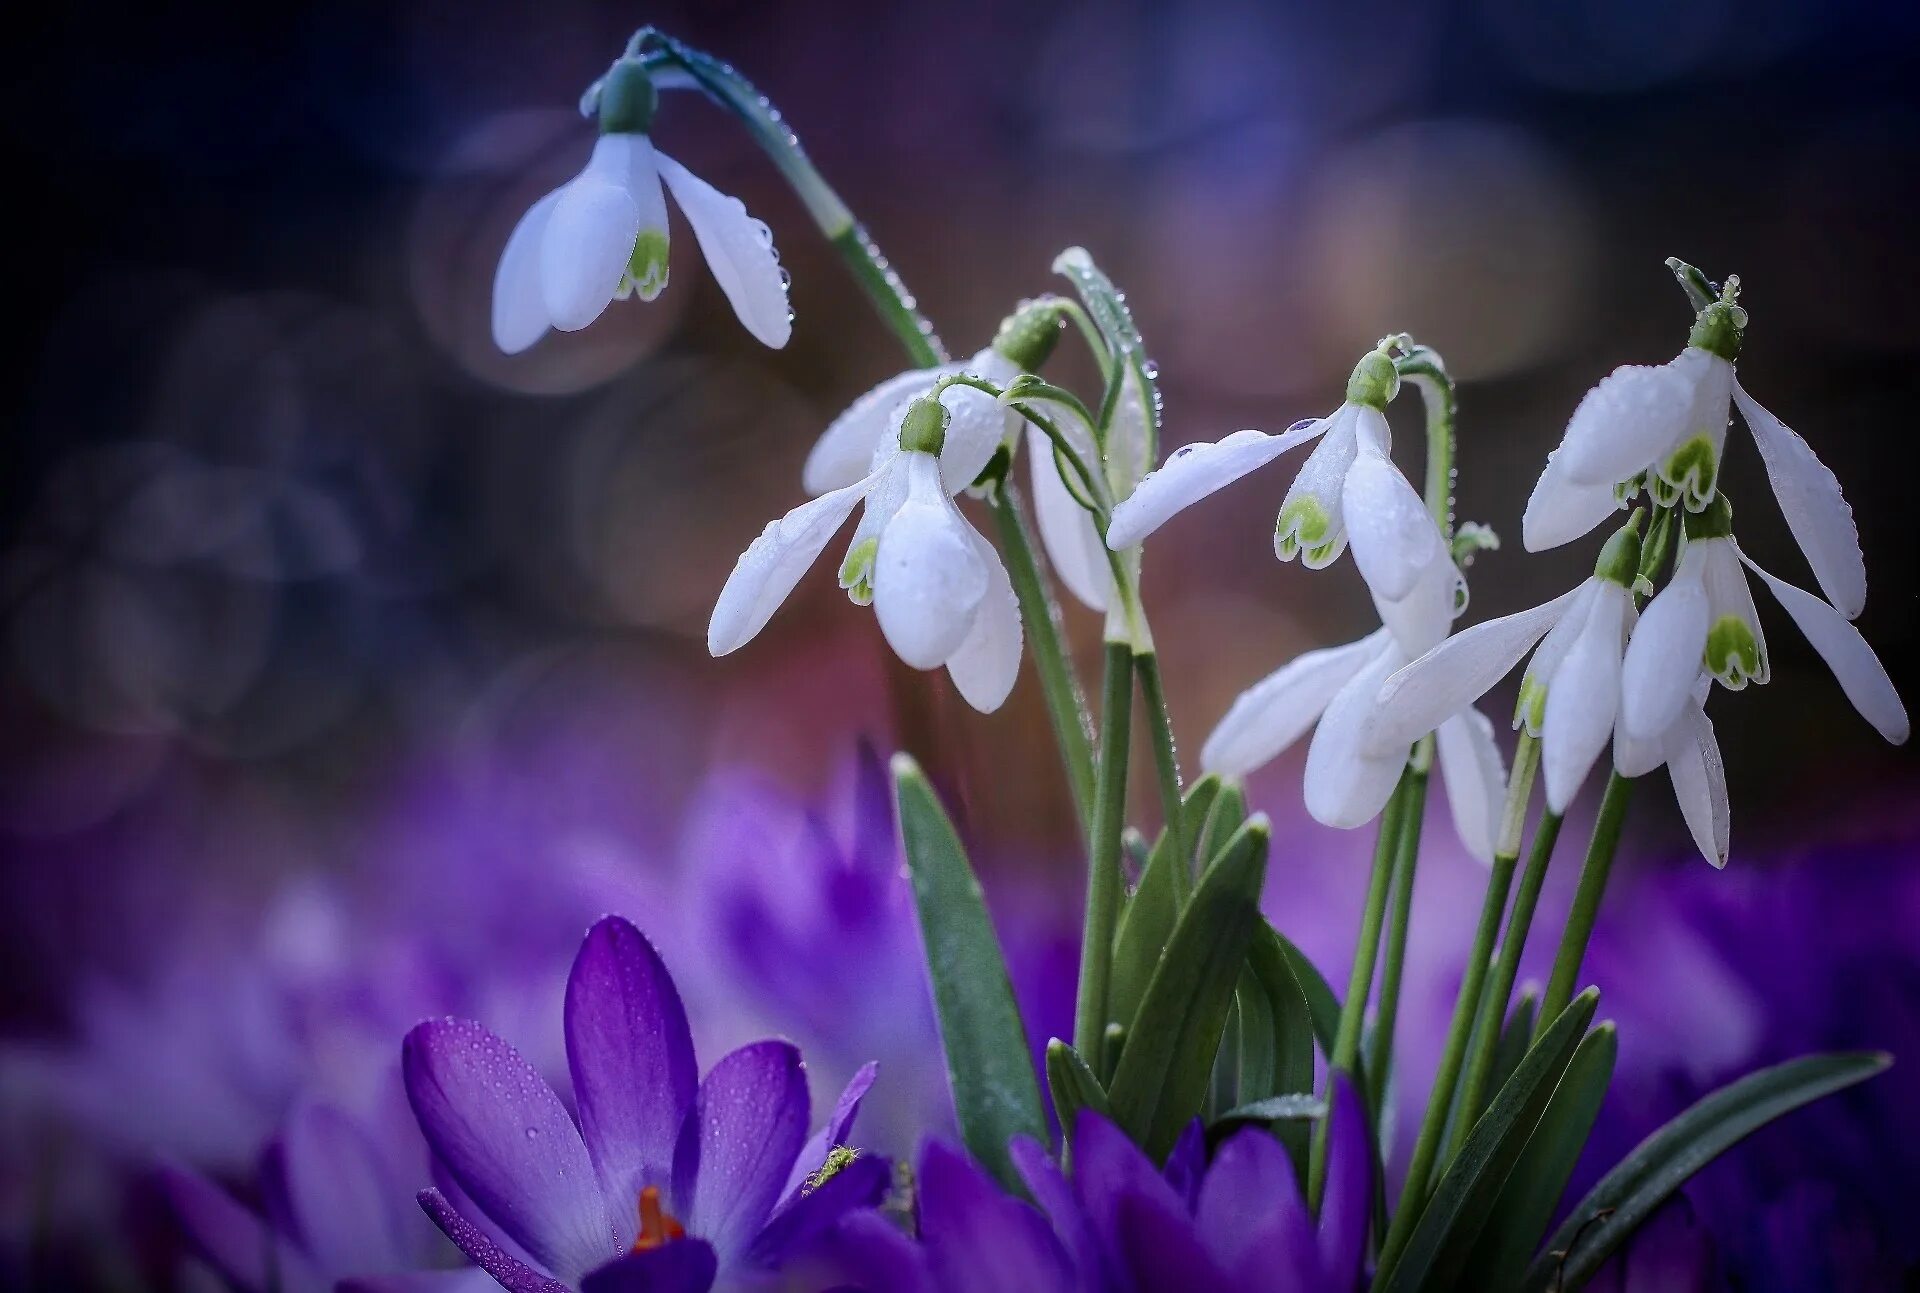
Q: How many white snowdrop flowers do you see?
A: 8